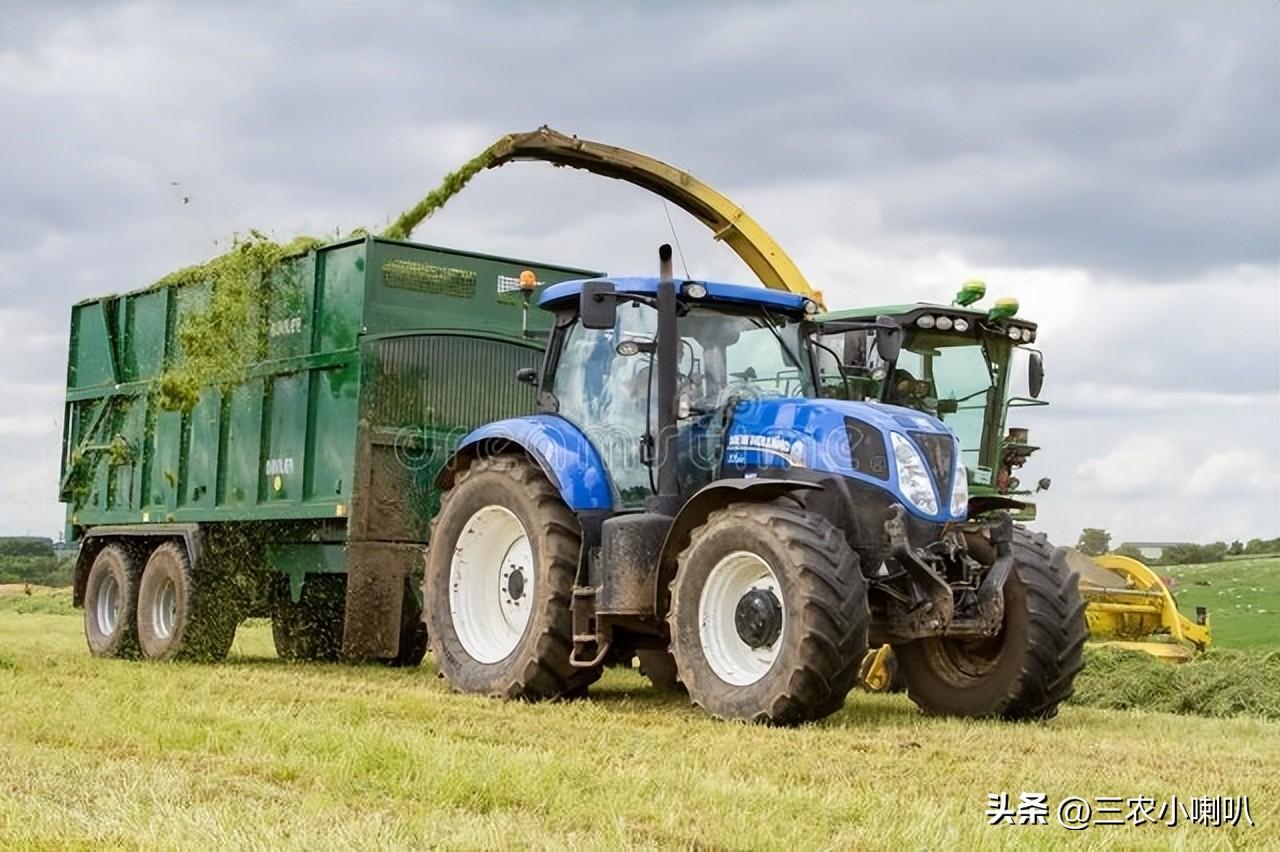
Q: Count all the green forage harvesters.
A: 1